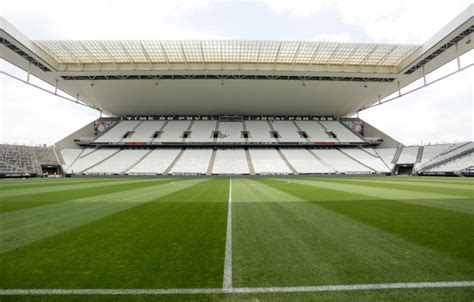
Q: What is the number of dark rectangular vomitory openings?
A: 8